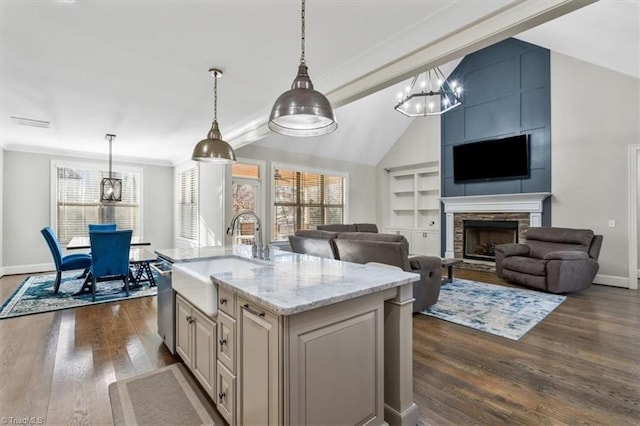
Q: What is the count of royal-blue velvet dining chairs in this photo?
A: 3